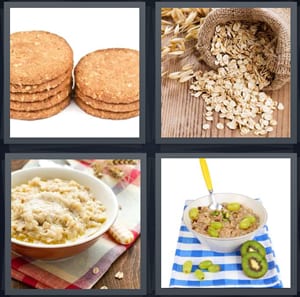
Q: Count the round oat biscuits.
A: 8